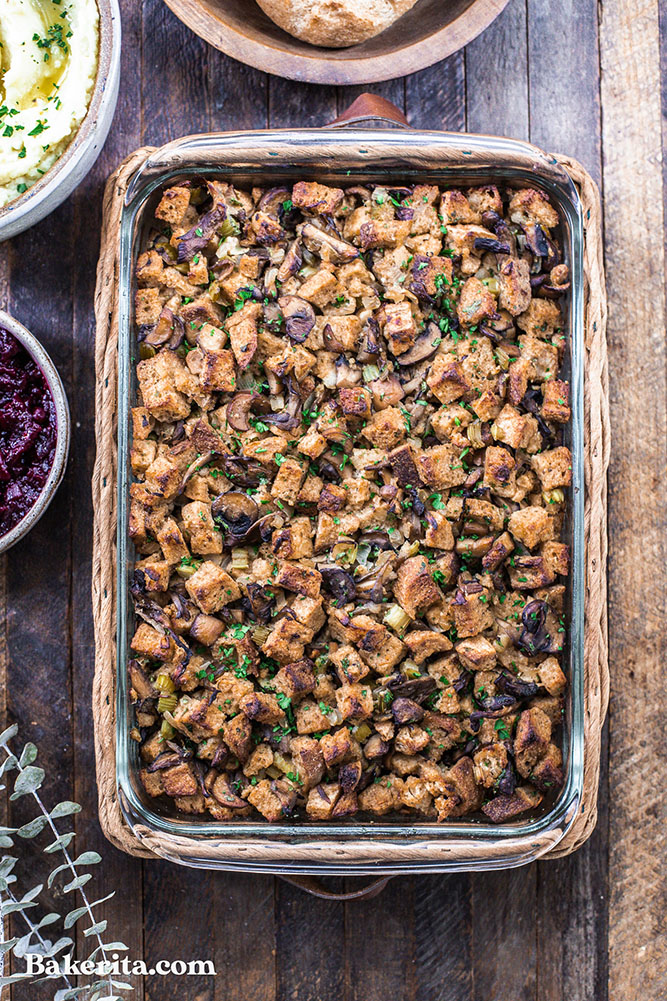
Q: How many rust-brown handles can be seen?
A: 2